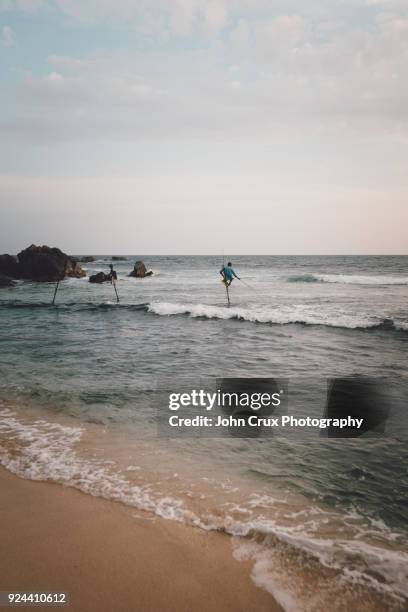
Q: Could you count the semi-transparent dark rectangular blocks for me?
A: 2